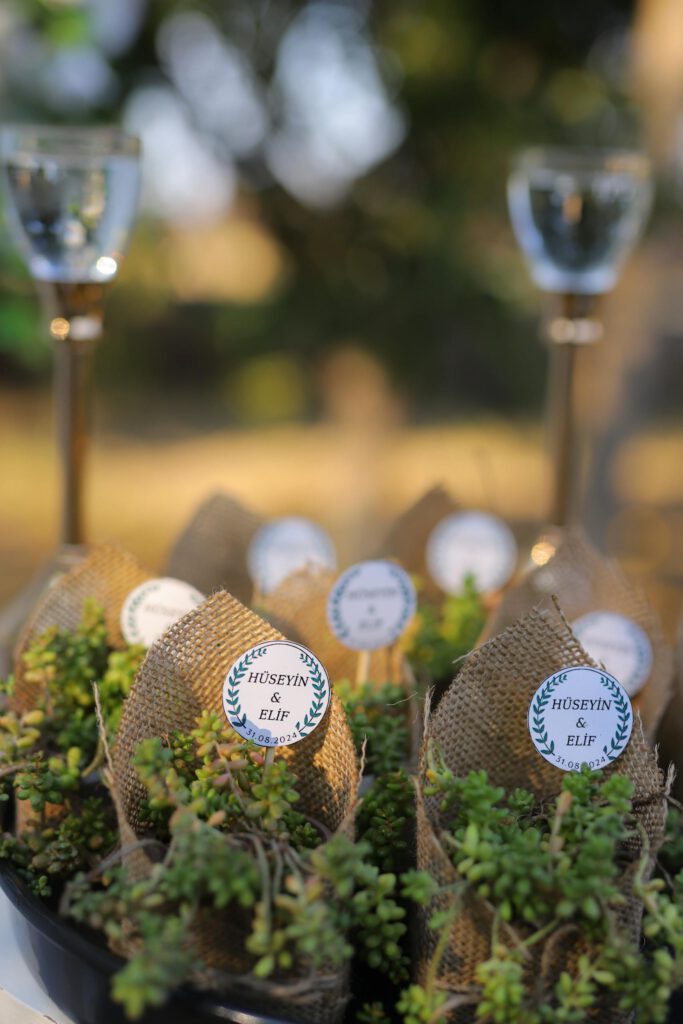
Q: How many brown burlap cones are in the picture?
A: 7